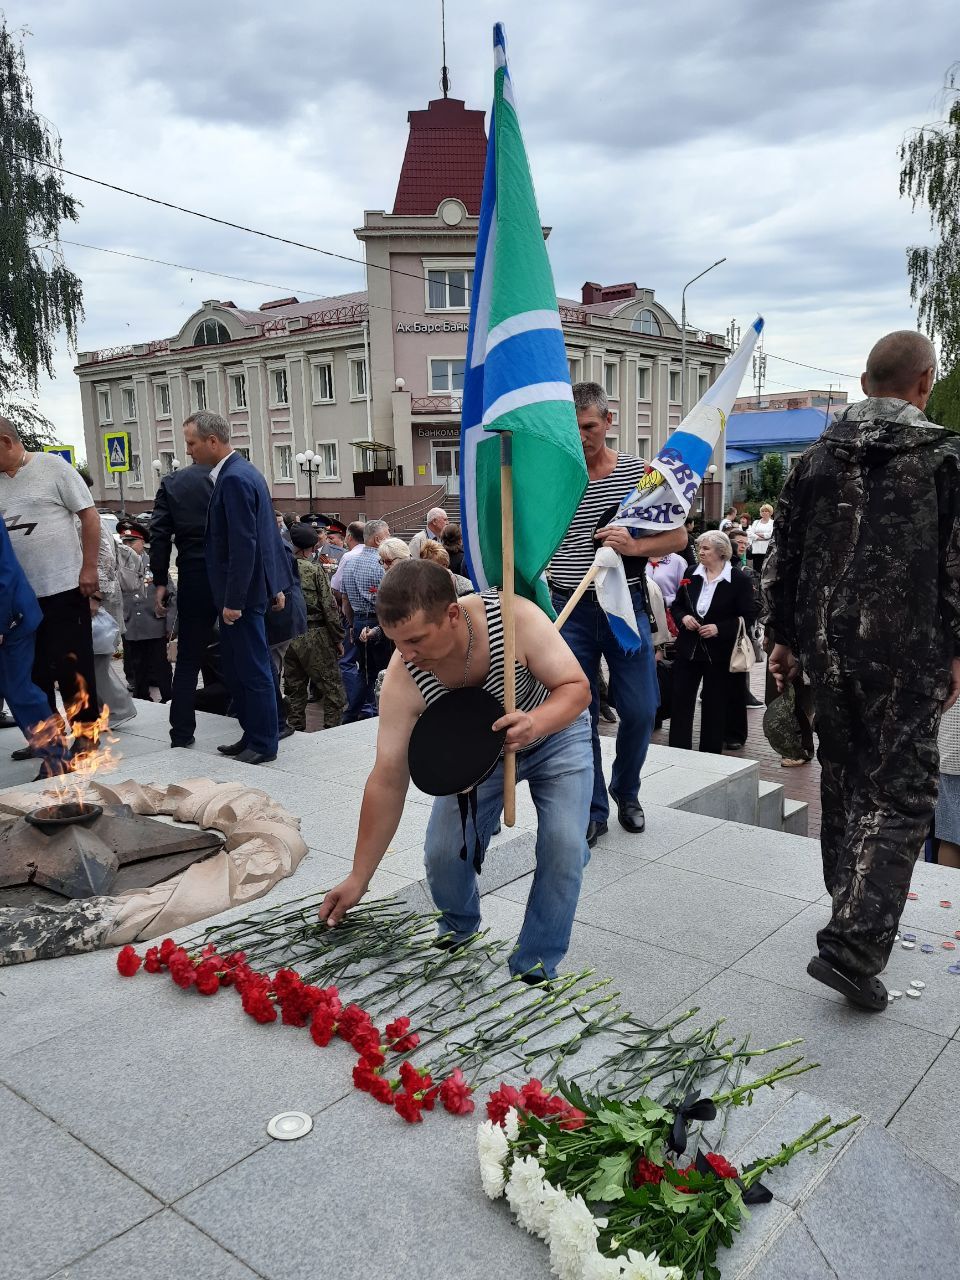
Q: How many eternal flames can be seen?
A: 1